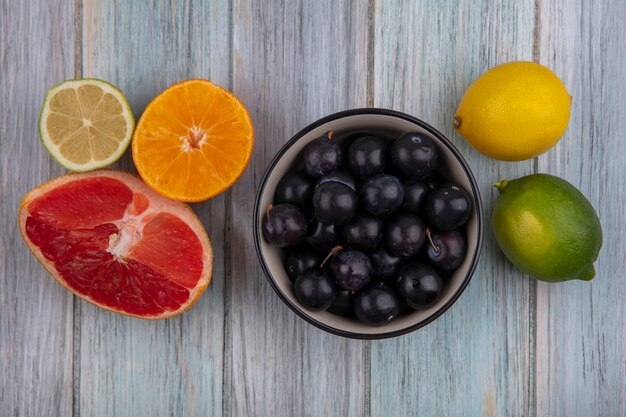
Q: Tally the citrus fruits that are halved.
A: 3